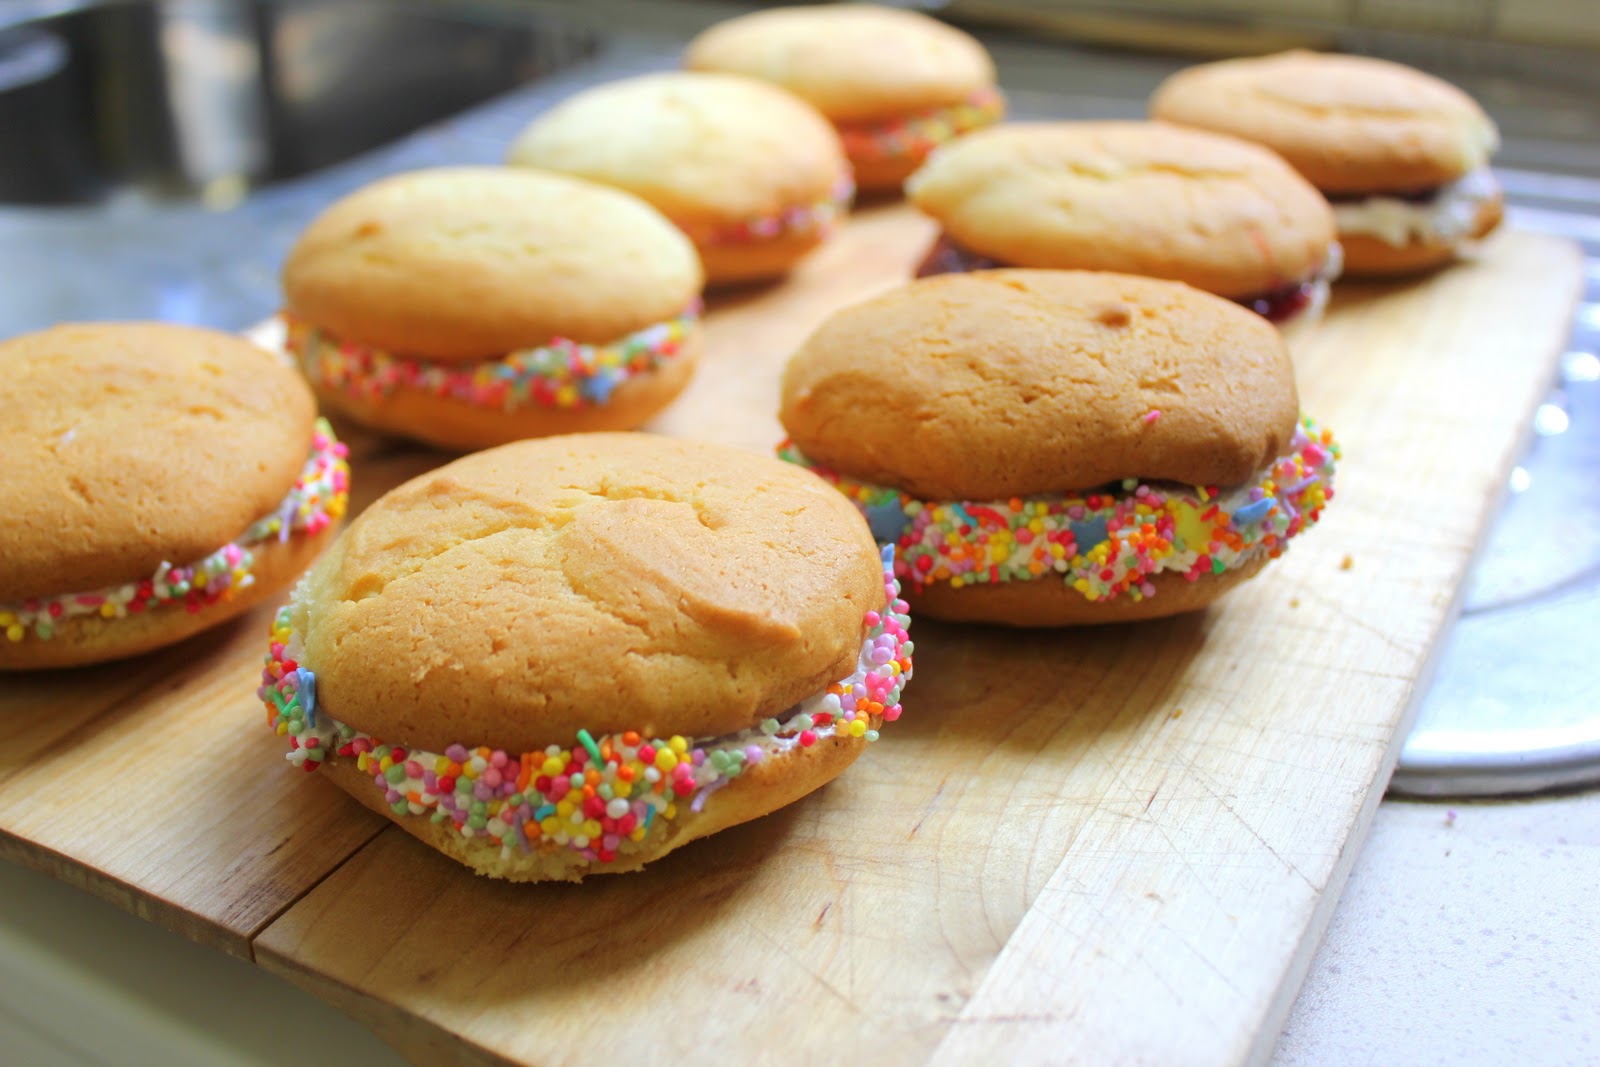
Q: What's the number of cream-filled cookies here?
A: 8